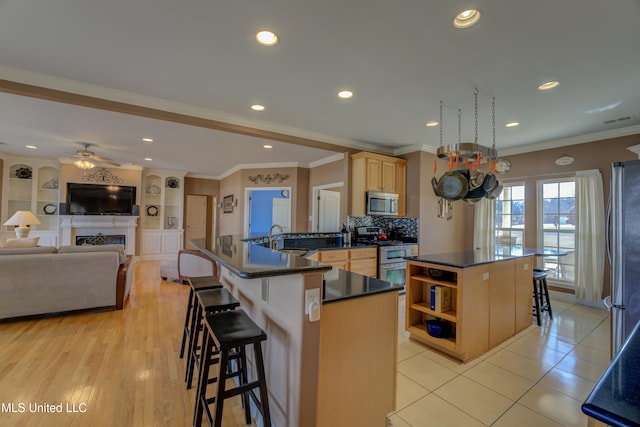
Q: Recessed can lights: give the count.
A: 11